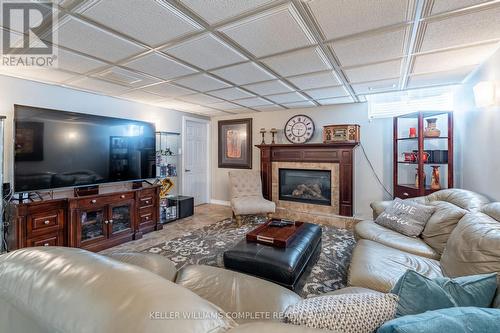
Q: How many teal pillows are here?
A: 2